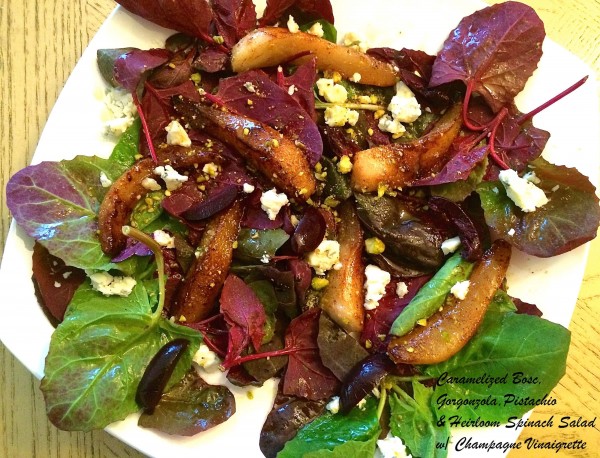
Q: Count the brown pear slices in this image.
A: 7